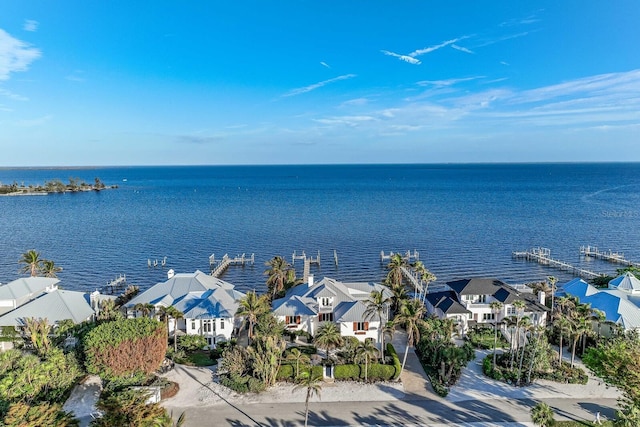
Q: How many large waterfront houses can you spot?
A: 5